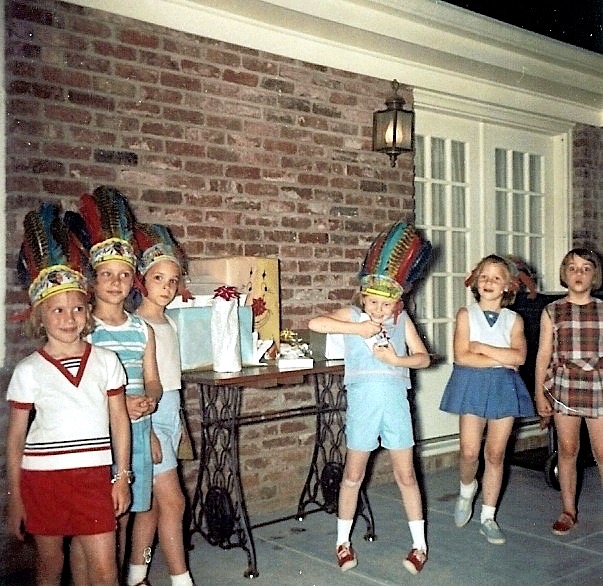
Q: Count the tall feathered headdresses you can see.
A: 4